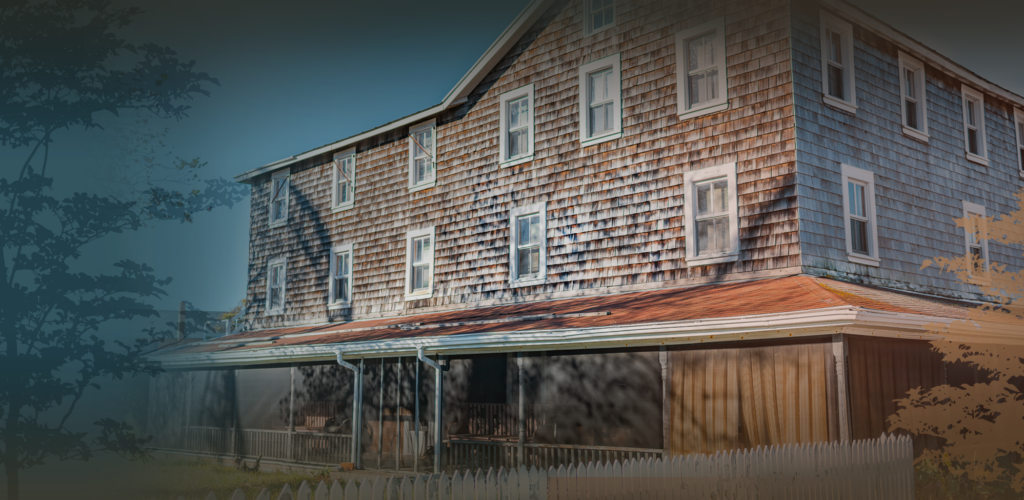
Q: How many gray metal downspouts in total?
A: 2